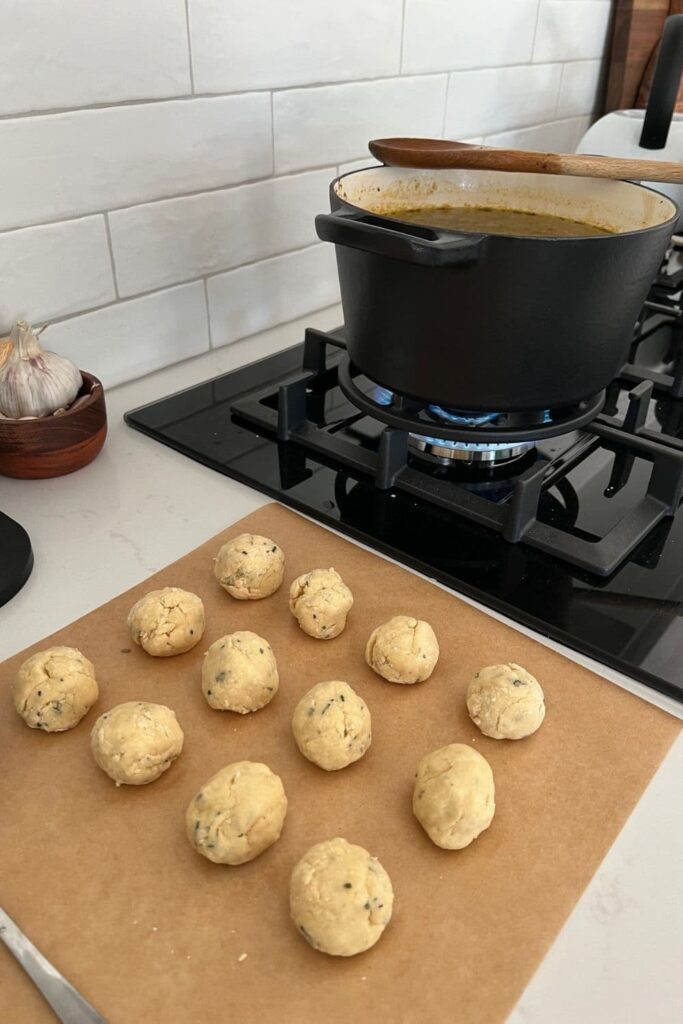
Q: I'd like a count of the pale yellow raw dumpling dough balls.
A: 12